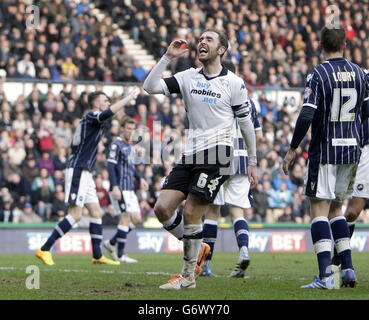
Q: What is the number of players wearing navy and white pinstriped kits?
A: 5